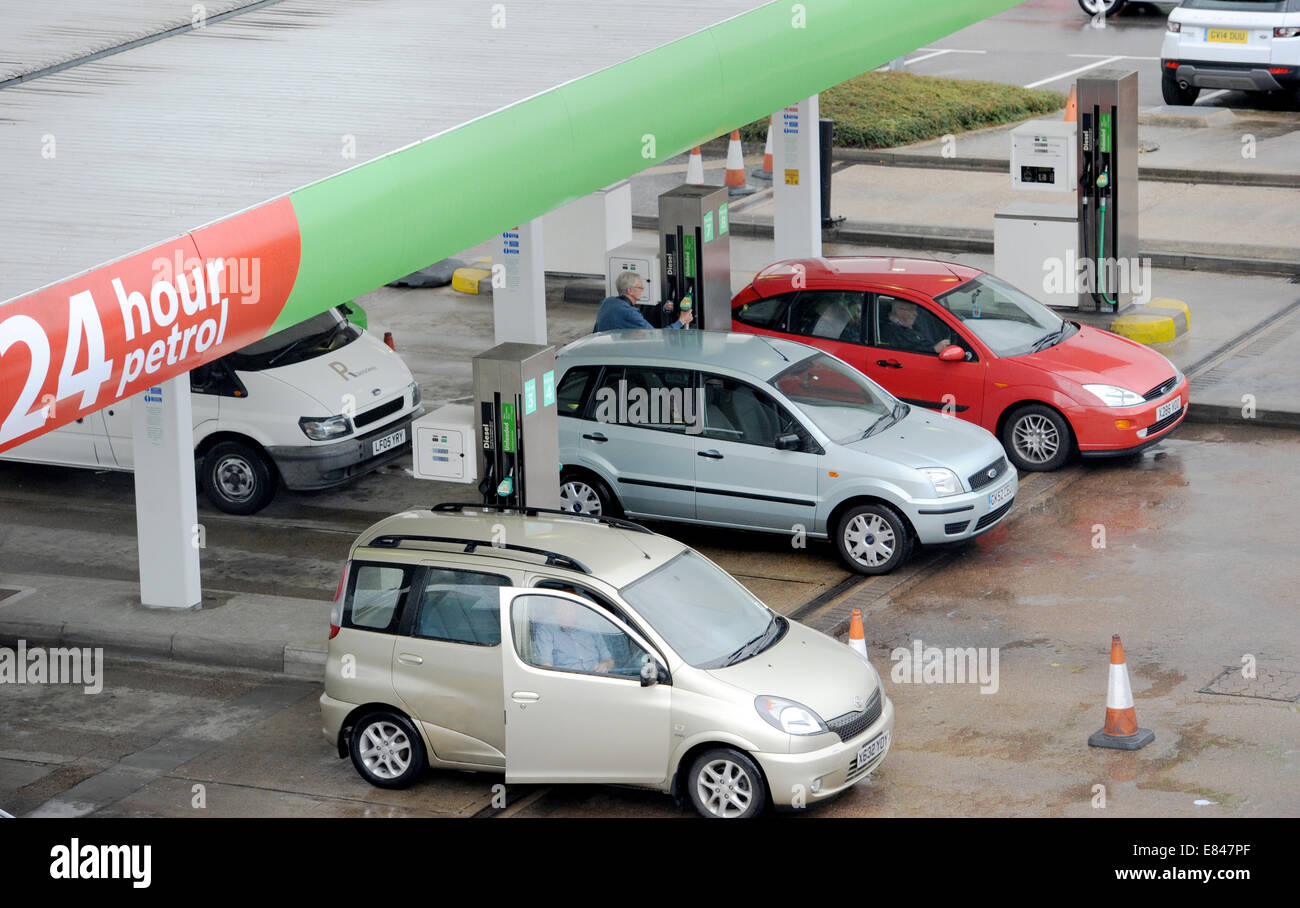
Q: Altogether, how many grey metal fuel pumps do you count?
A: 3